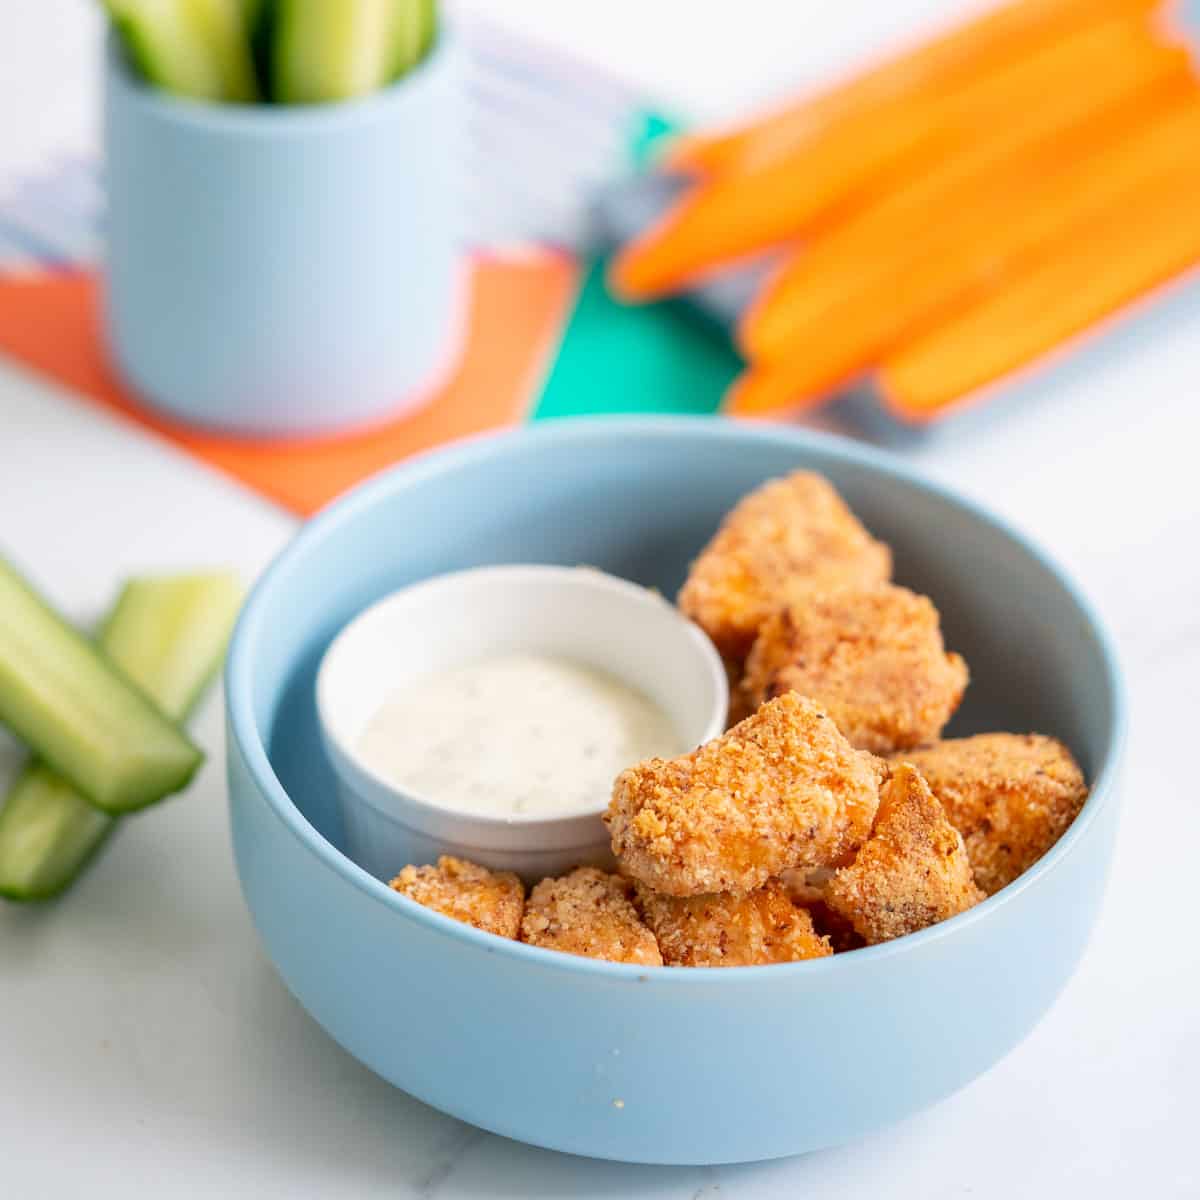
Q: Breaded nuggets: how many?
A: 8